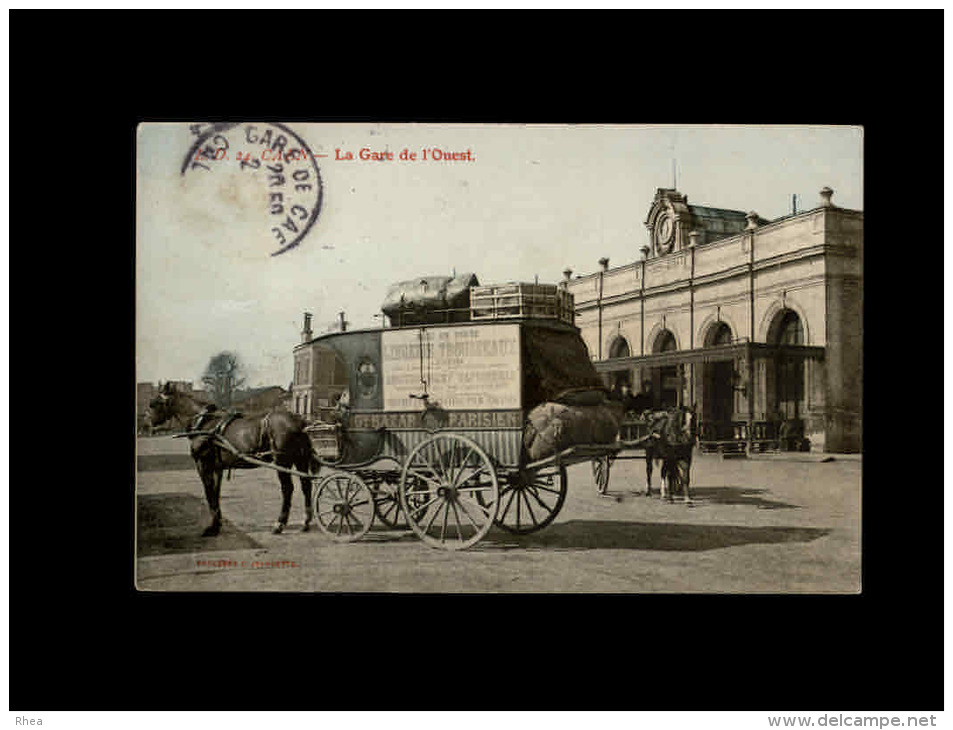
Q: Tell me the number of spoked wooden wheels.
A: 5